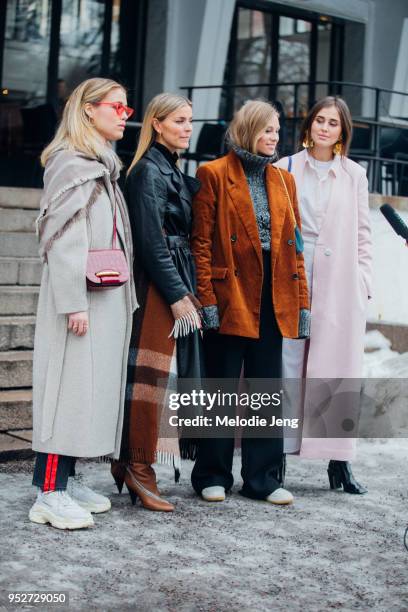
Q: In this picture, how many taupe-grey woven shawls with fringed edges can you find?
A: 1